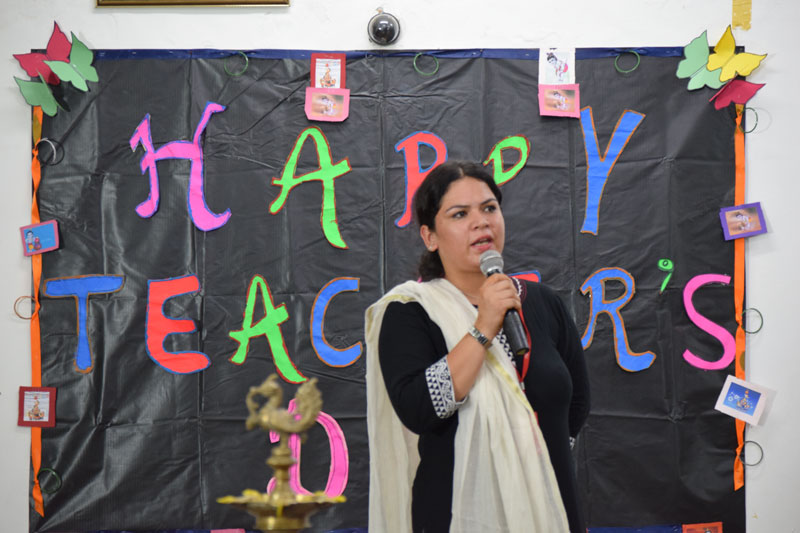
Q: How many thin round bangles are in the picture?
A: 9